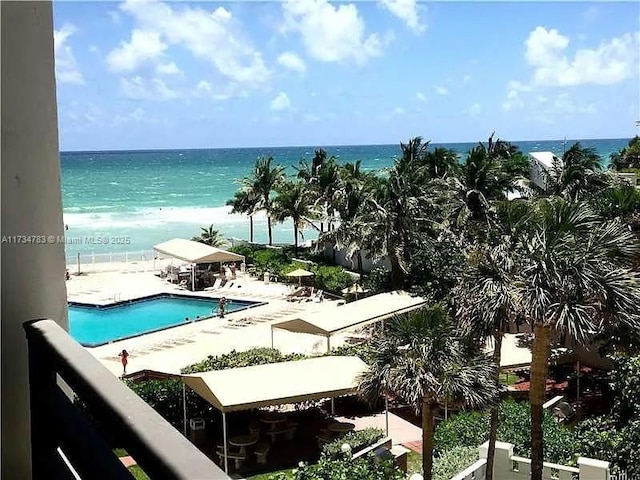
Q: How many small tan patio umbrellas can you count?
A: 2